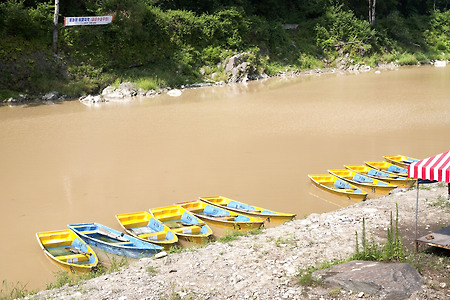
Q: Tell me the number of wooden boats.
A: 11